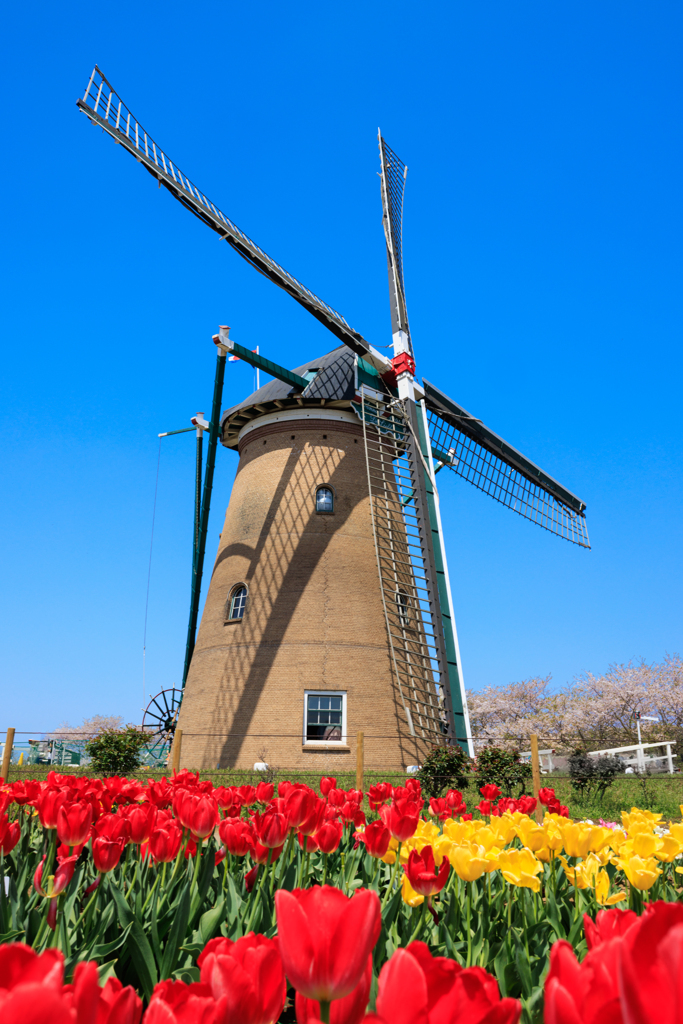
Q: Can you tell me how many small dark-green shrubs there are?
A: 4